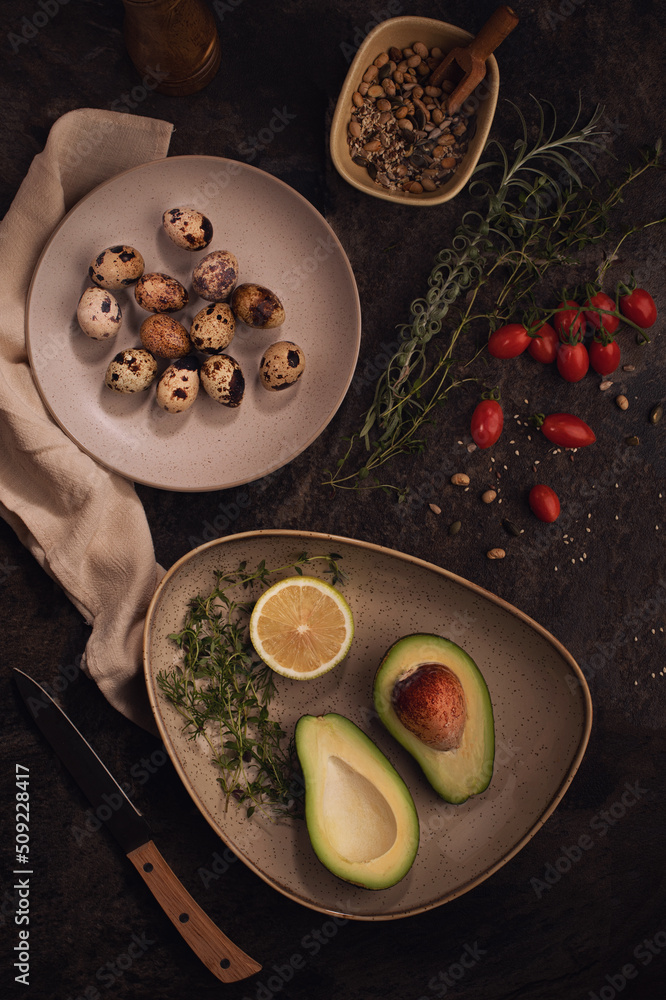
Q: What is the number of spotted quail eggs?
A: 12